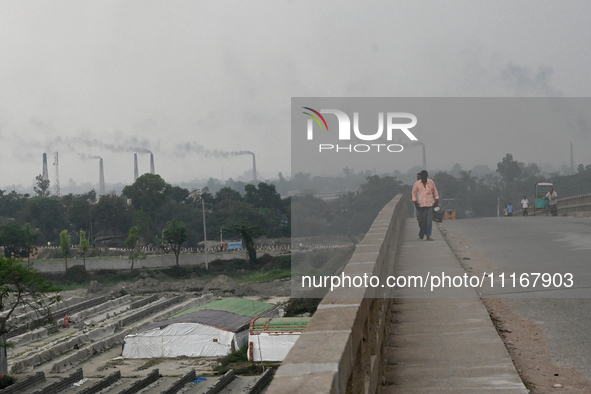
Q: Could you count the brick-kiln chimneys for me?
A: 7